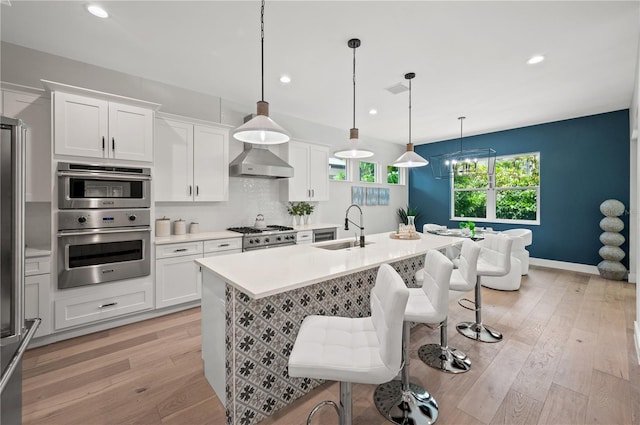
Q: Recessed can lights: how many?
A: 4